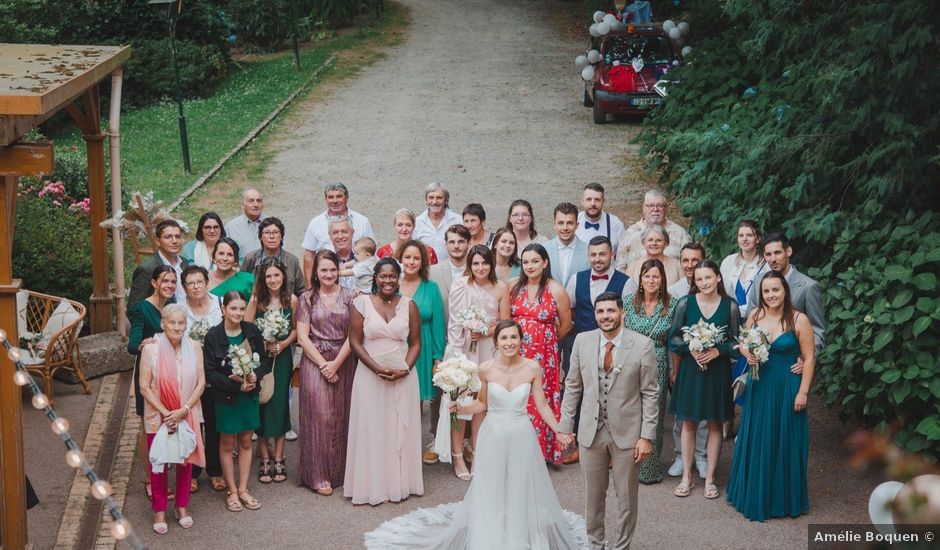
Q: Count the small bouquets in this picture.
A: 6